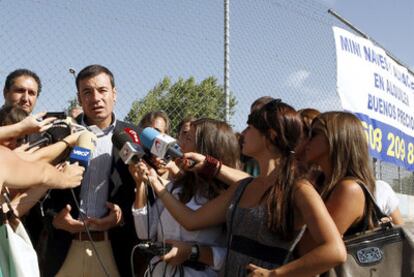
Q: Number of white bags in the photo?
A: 1